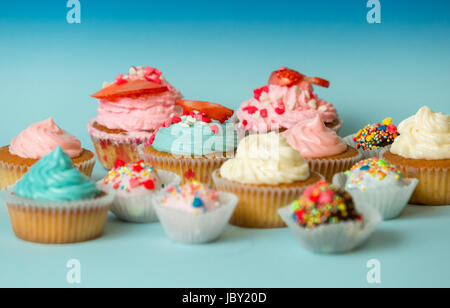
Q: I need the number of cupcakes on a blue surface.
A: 13